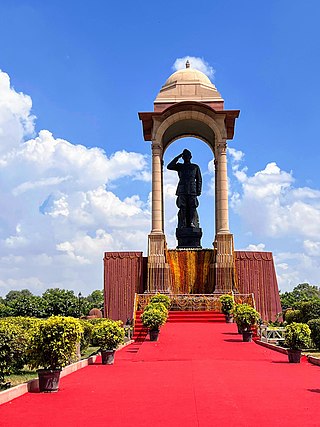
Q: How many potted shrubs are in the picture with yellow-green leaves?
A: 9